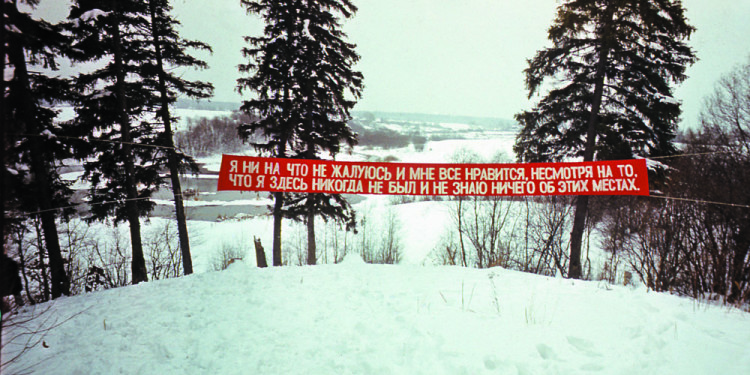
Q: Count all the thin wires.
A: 4